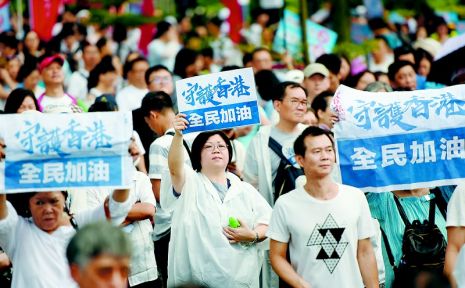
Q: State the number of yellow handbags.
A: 0